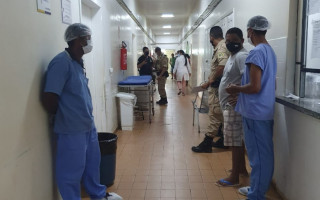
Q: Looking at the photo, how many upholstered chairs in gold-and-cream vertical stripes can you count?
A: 0